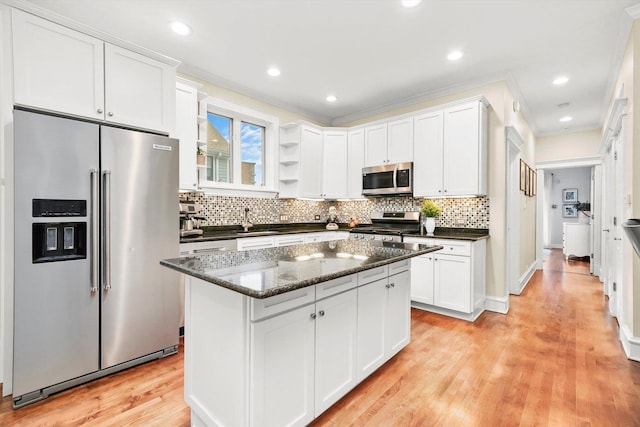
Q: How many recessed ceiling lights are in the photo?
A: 7